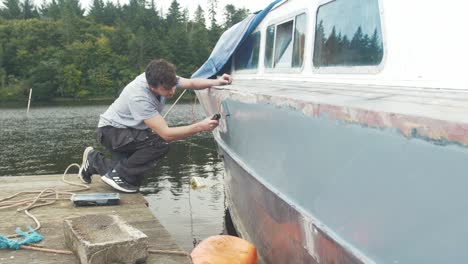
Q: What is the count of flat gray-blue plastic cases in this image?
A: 1